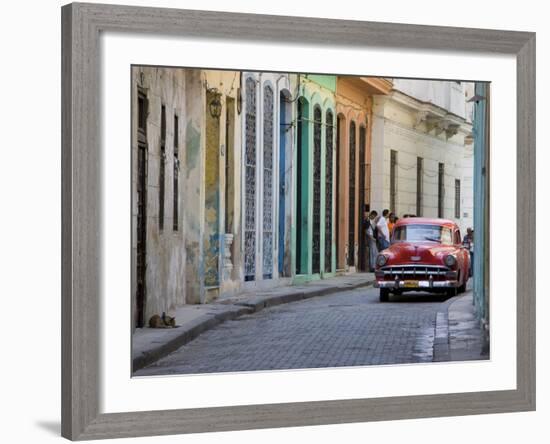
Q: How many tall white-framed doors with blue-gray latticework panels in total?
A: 2